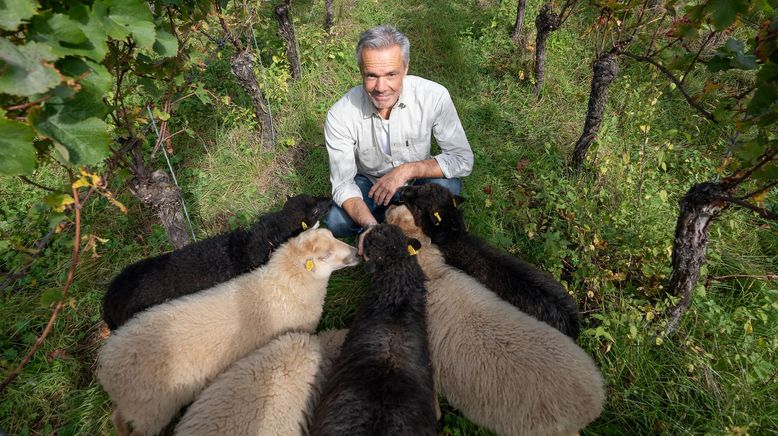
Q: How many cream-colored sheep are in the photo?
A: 3